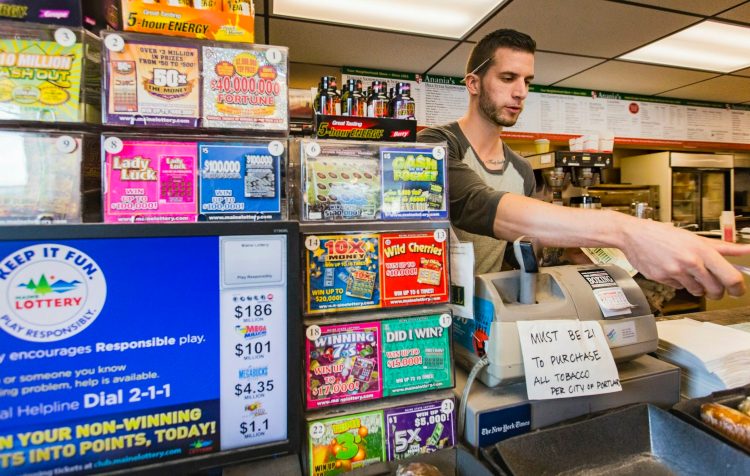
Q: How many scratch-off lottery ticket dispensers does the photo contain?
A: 14